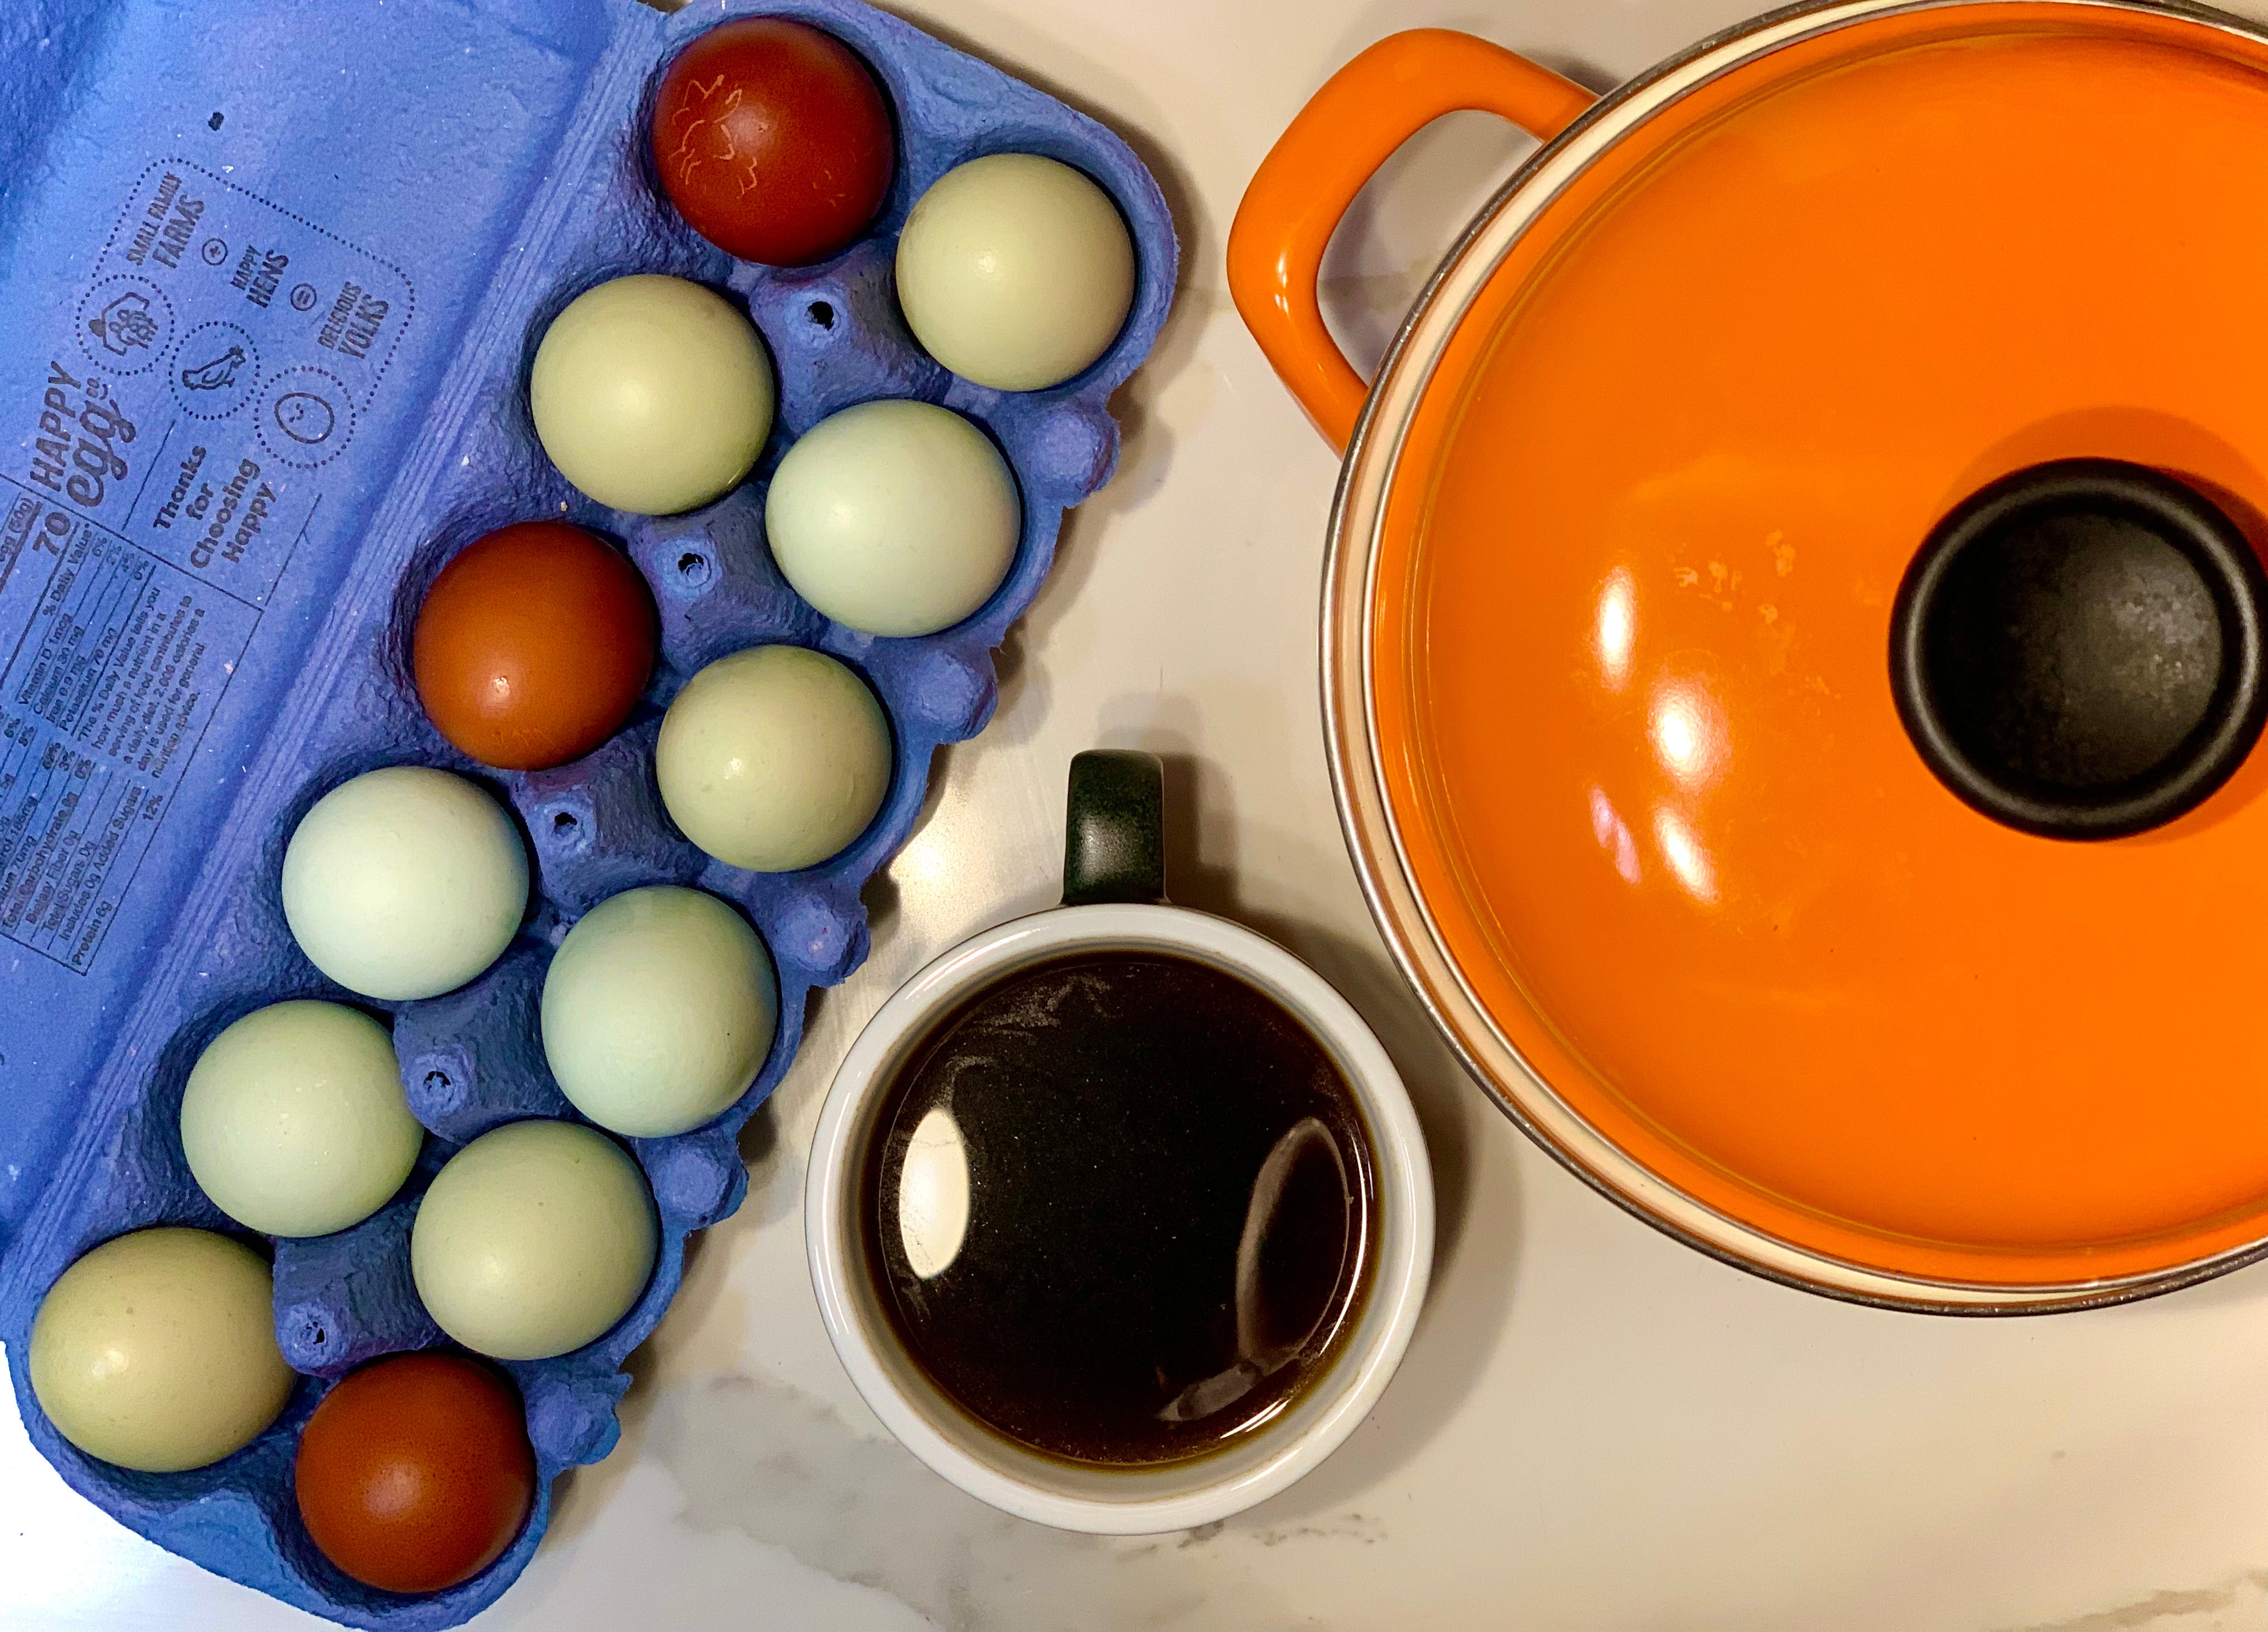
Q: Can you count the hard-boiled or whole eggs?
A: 12